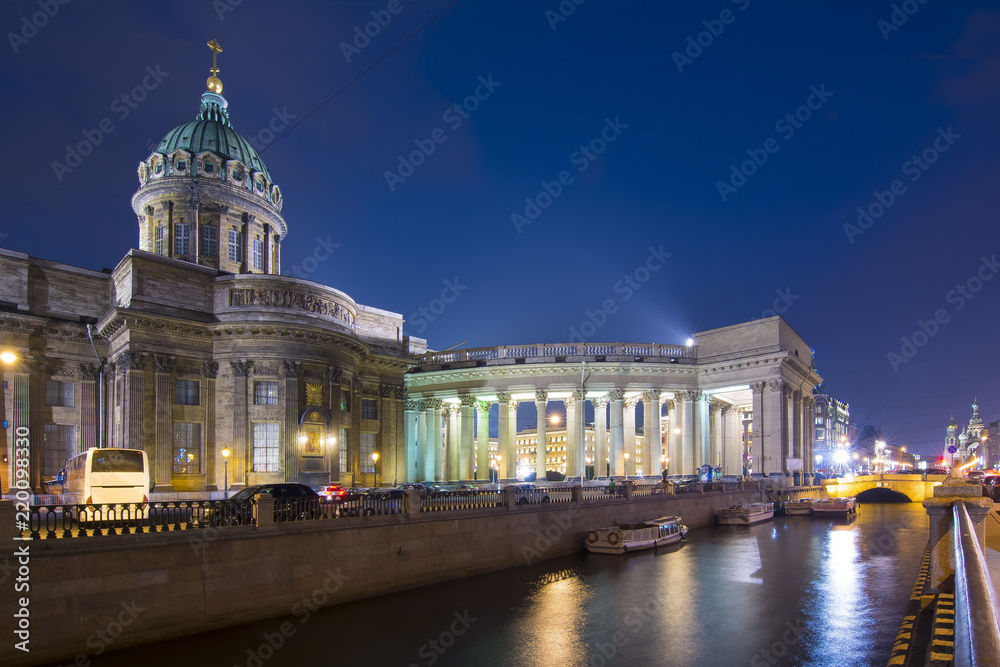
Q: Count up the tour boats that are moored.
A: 4